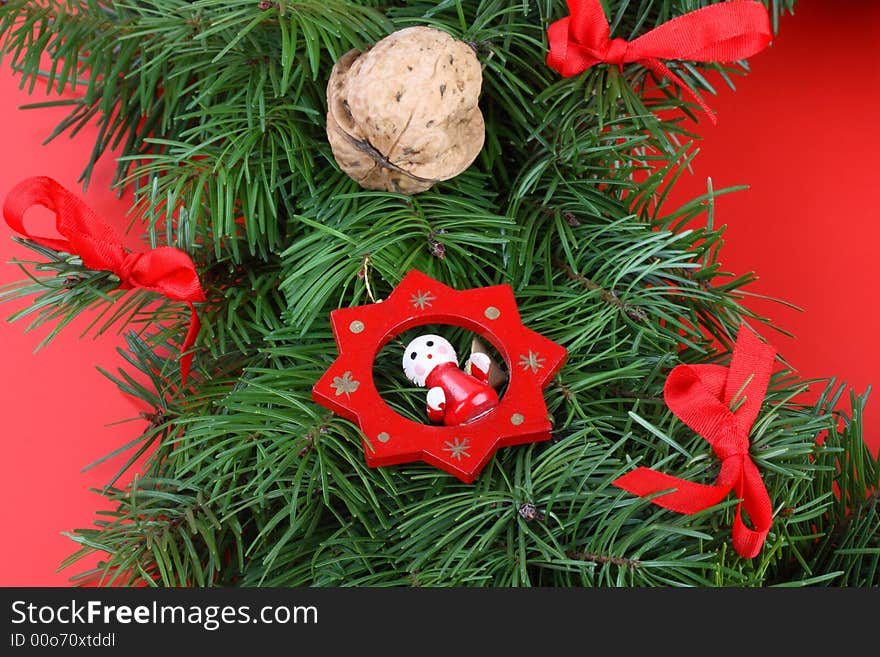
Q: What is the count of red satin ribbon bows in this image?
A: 3